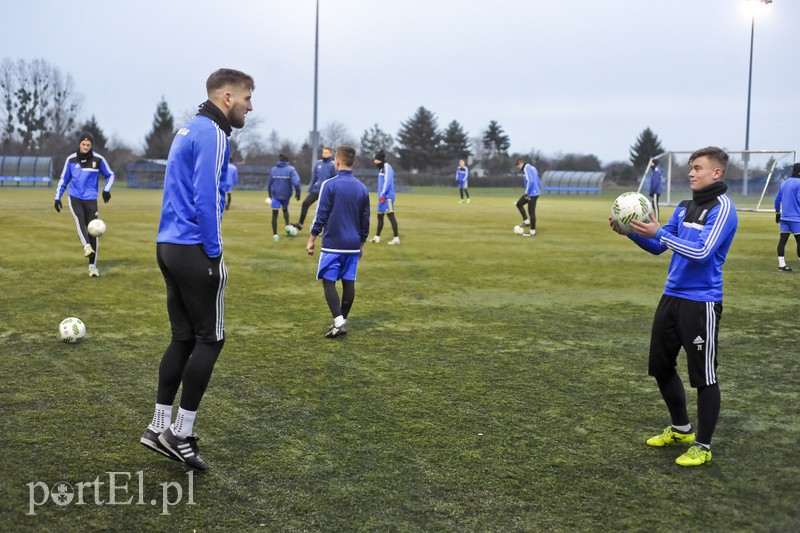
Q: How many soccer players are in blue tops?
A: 12